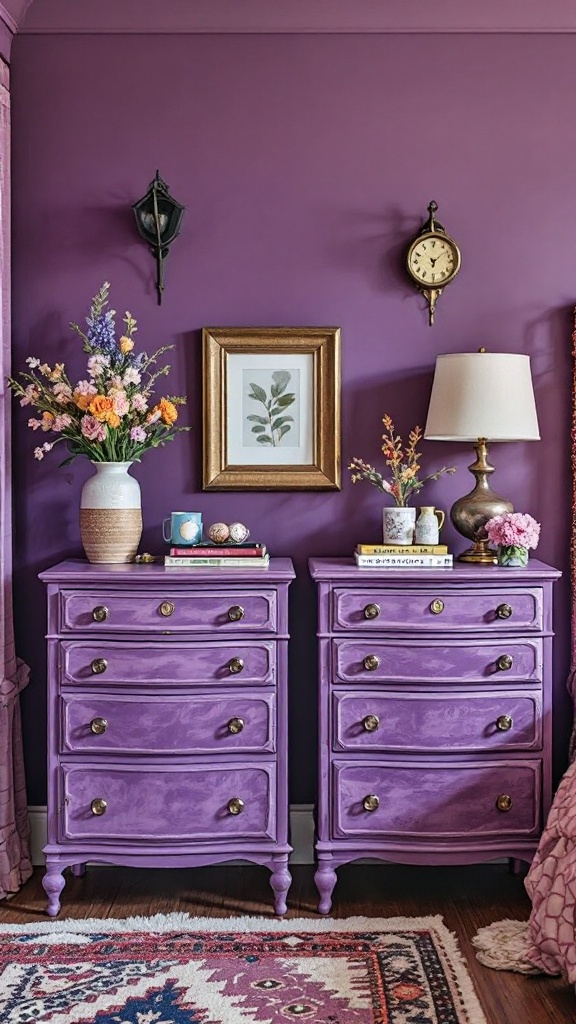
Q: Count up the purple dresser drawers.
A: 8